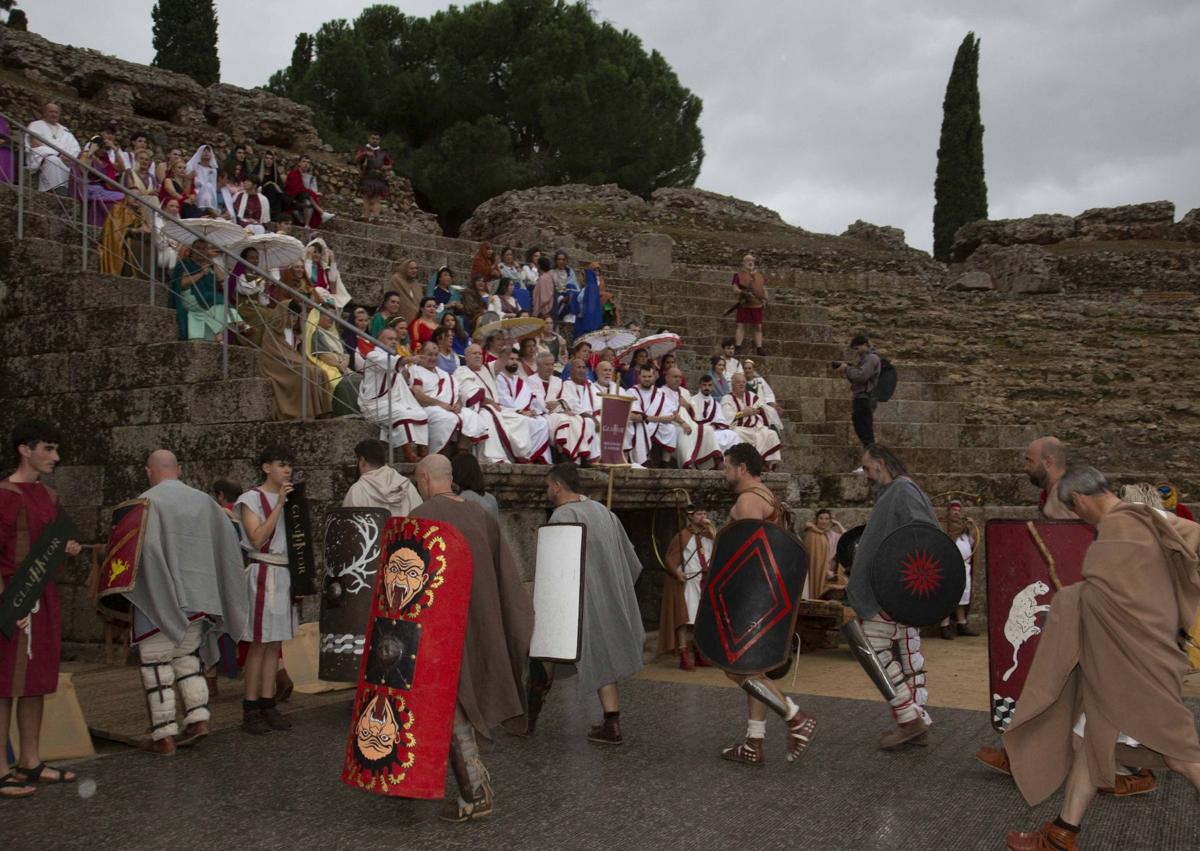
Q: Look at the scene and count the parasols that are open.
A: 5